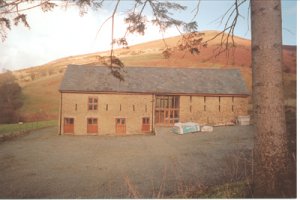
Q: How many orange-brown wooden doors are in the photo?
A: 4